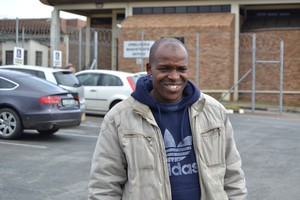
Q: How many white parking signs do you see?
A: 2